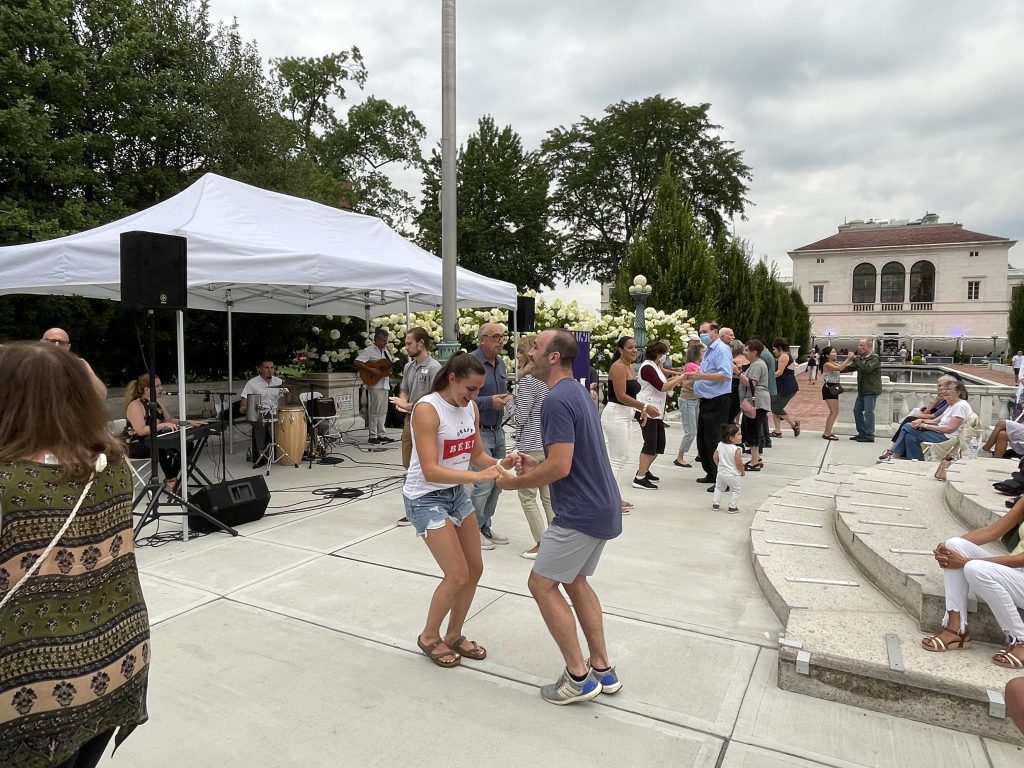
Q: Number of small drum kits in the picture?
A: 1